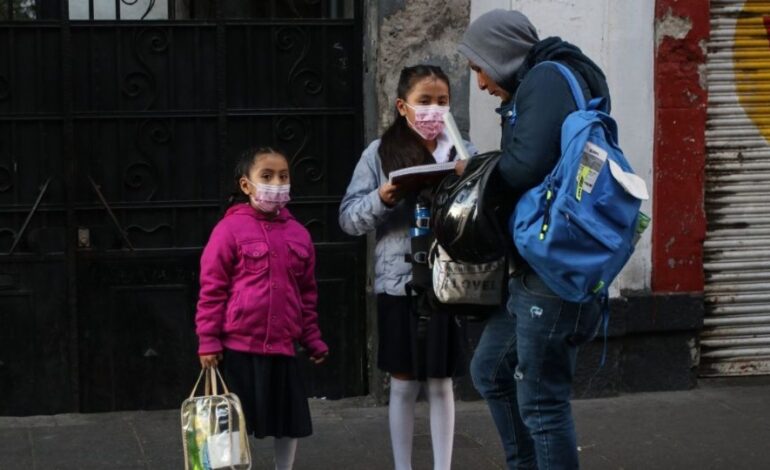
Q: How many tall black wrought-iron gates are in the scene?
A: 1